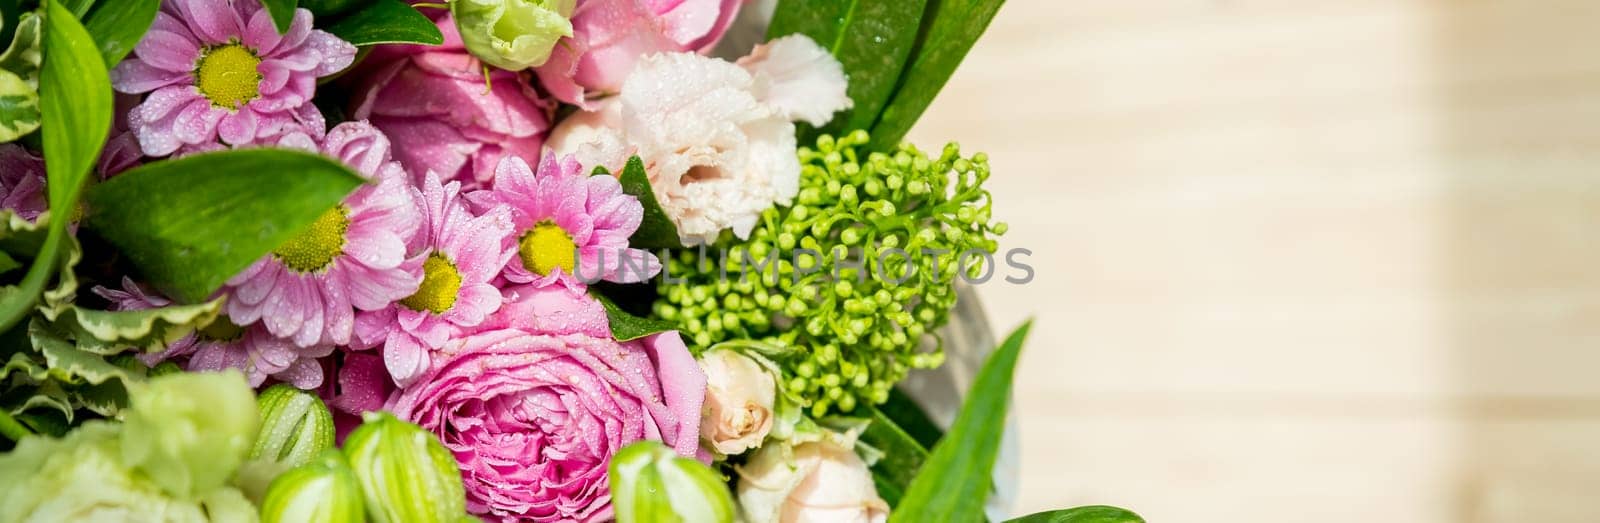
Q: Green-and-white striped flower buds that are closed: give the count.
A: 4